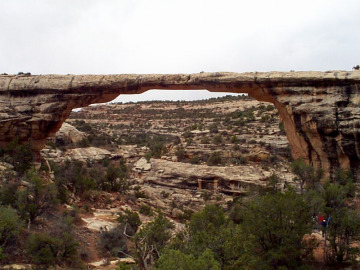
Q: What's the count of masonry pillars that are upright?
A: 2